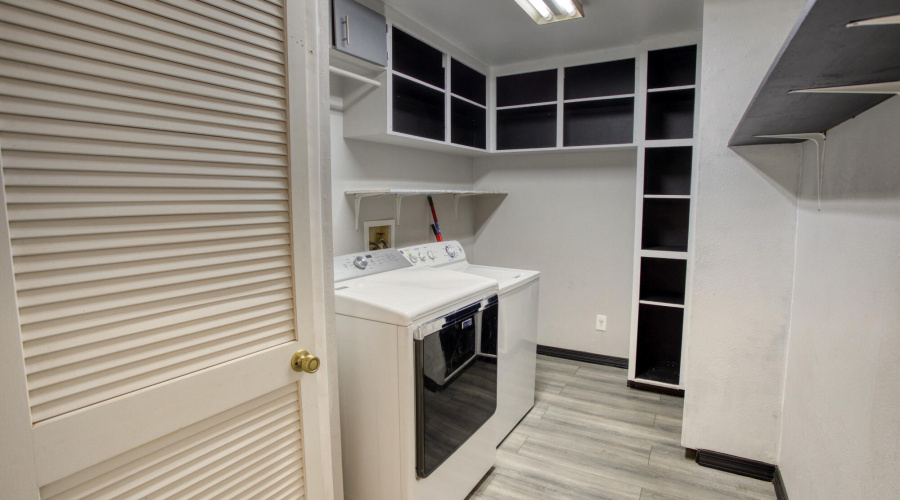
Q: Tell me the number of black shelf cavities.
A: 14